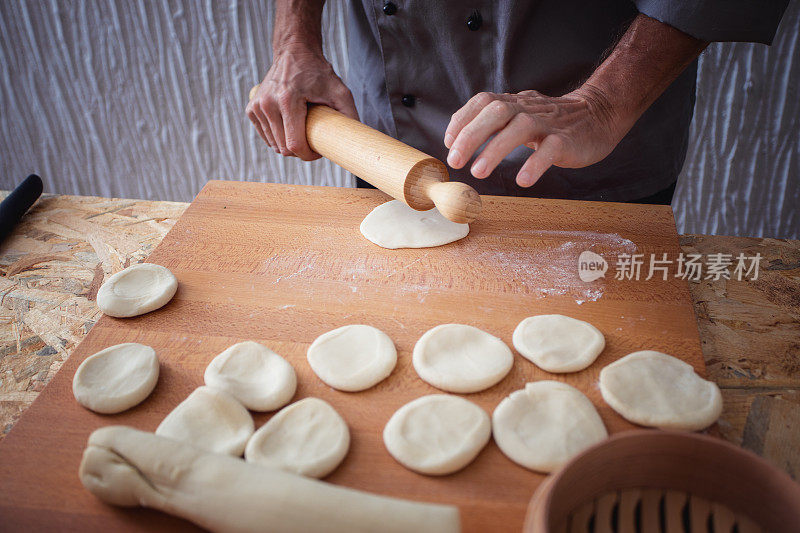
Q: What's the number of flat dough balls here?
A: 12